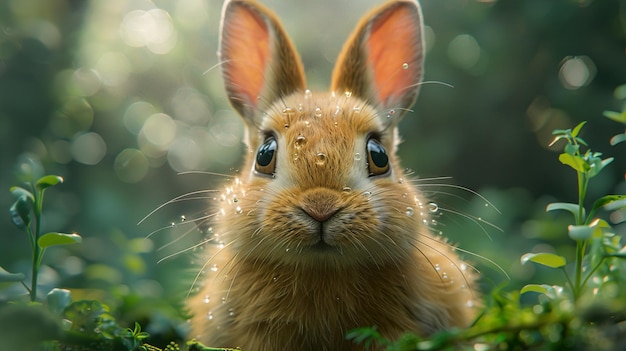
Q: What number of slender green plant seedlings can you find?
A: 2